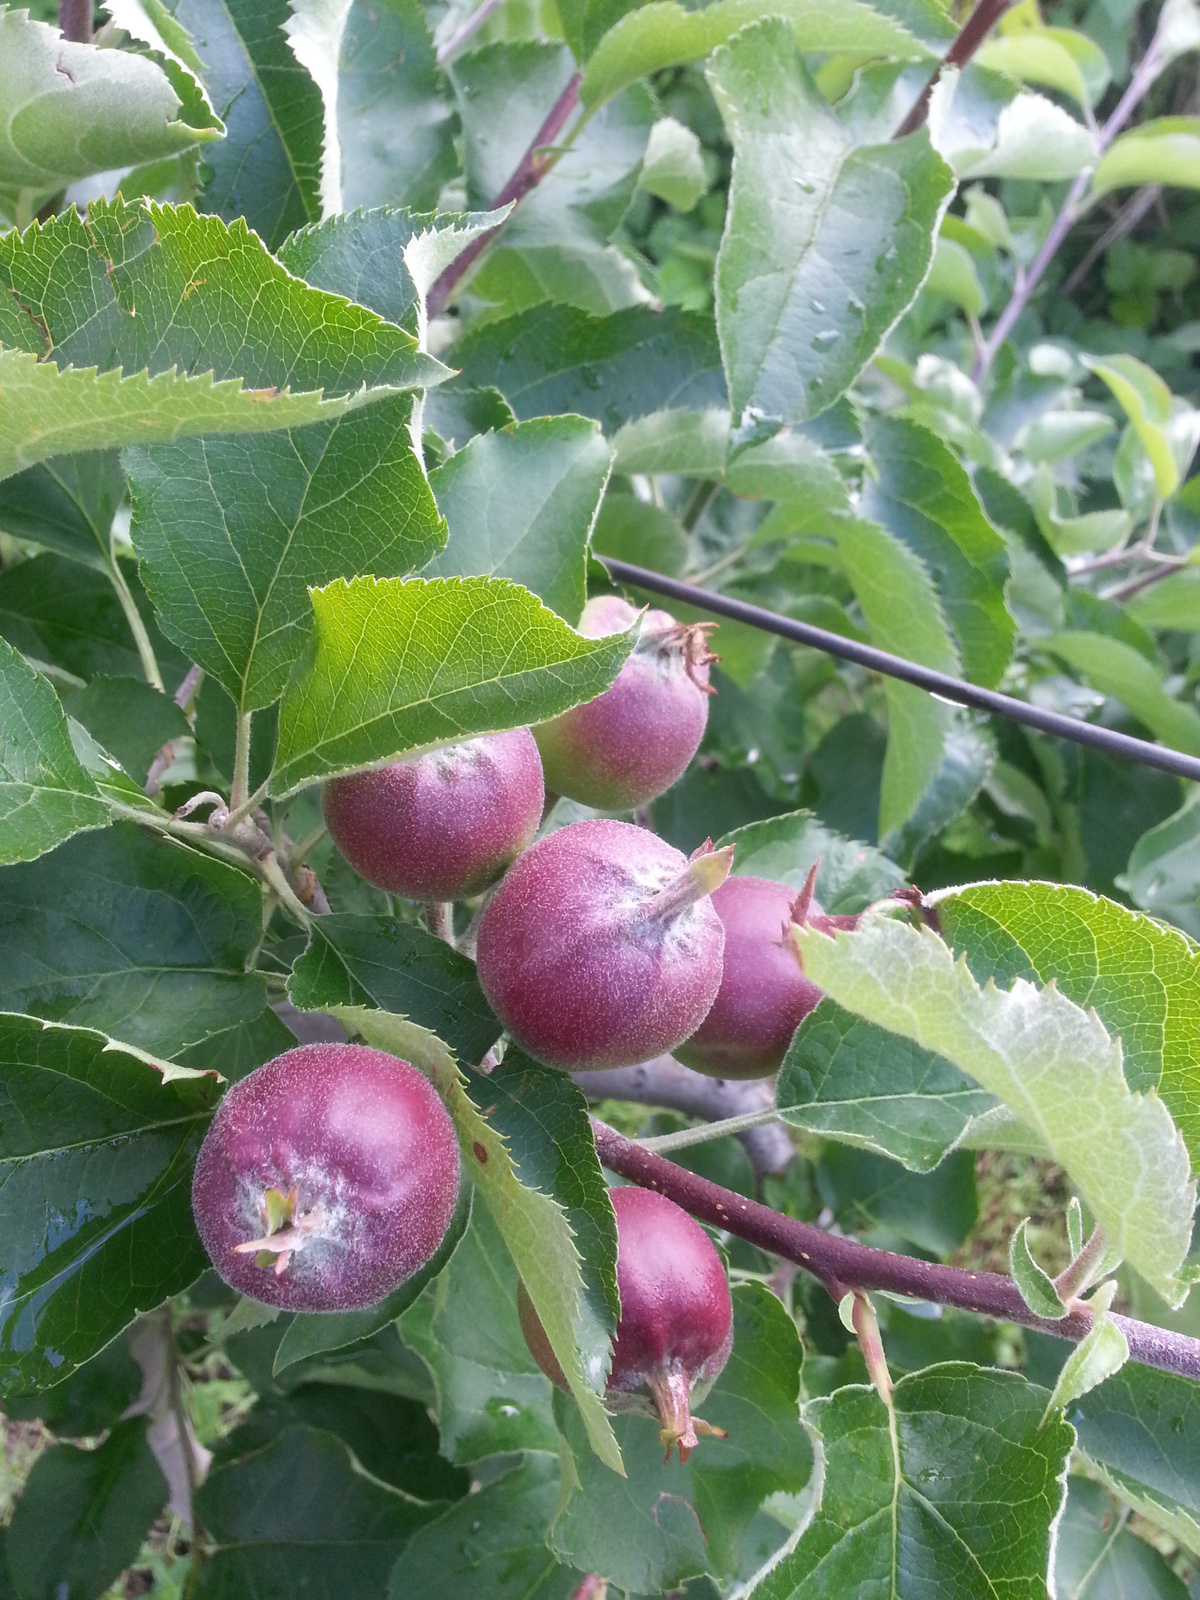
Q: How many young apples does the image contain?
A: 6